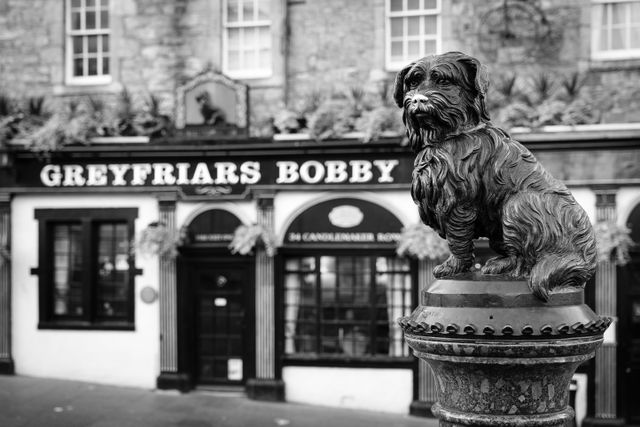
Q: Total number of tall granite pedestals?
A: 1